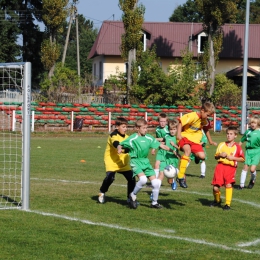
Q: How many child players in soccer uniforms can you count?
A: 8